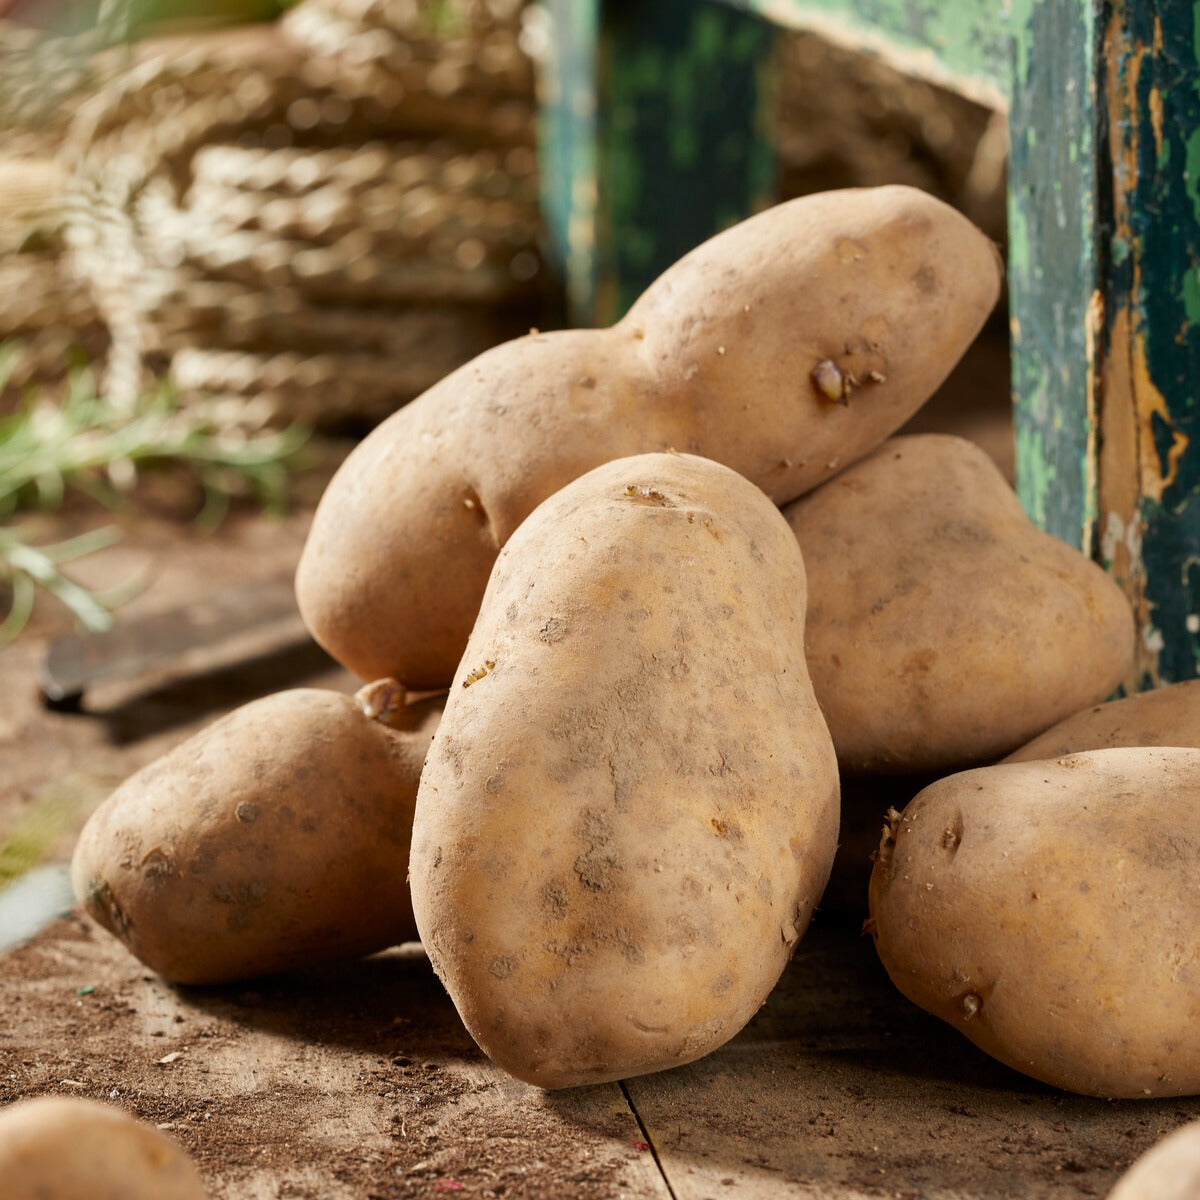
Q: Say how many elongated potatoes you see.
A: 1